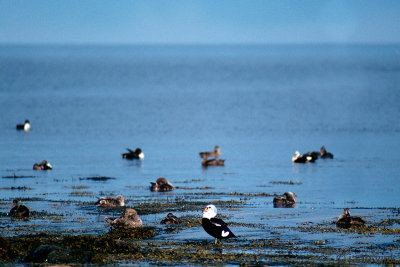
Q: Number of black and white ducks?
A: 4